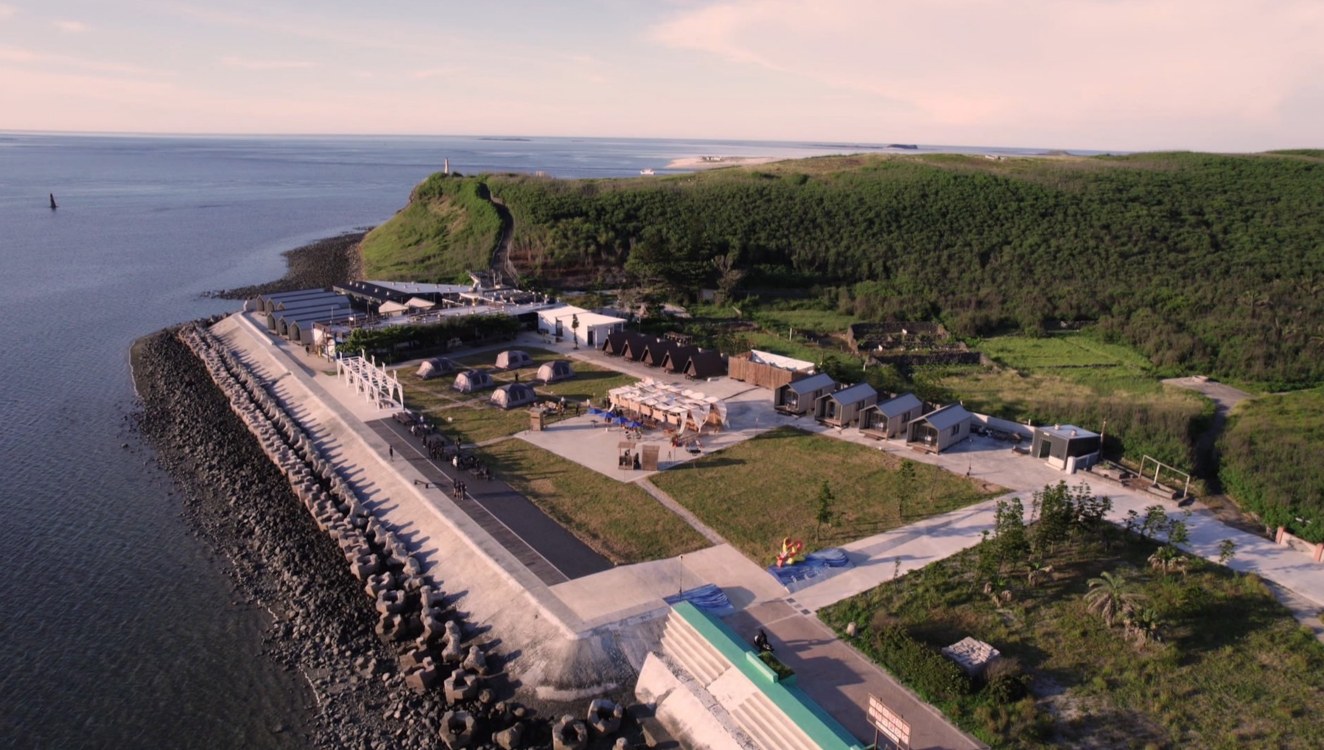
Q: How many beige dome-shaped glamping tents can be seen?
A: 5